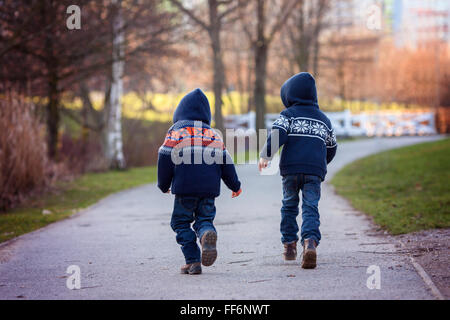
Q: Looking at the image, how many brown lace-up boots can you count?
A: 4